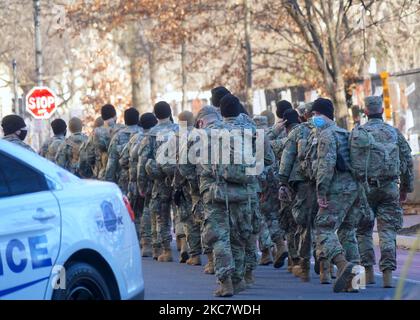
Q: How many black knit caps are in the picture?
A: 11